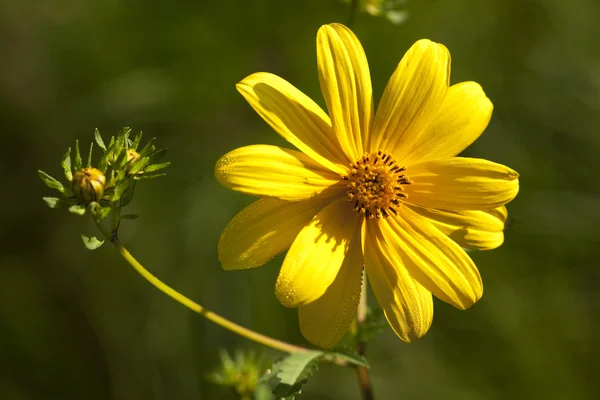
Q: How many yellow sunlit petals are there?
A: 12